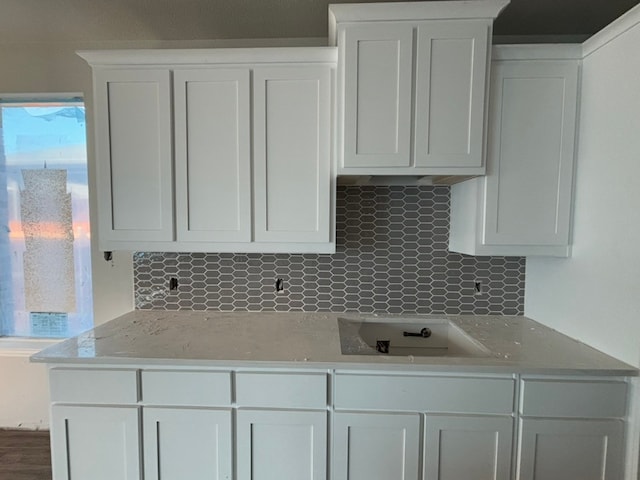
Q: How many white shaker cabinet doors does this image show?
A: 12